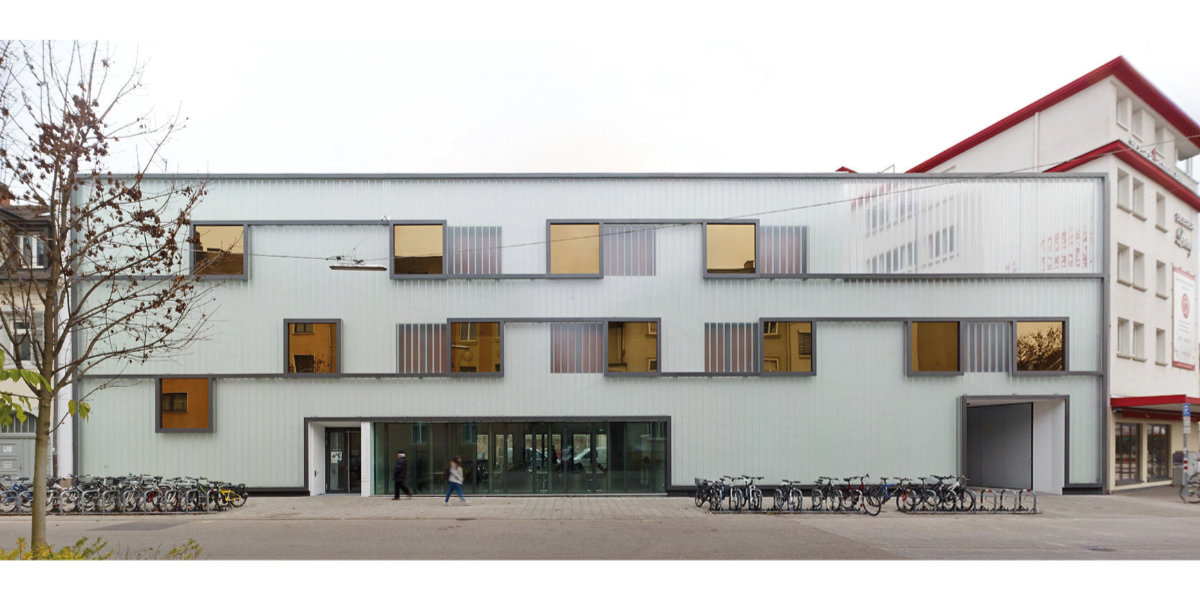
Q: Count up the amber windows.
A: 11